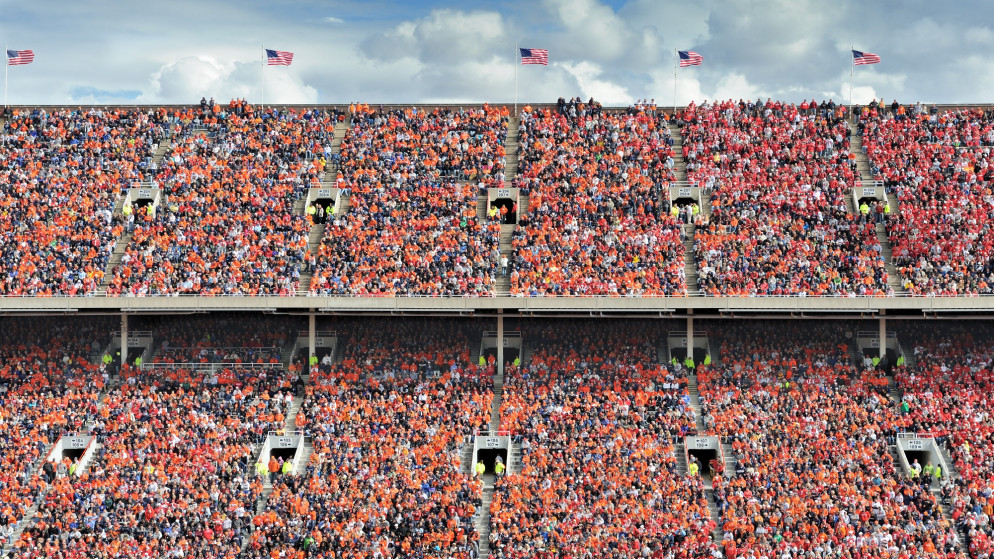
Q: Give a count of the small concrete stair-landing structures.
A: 15